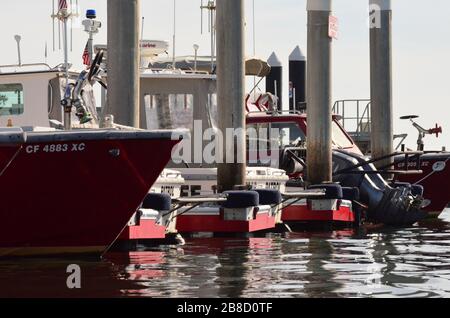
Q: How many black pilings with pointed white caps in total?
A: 2